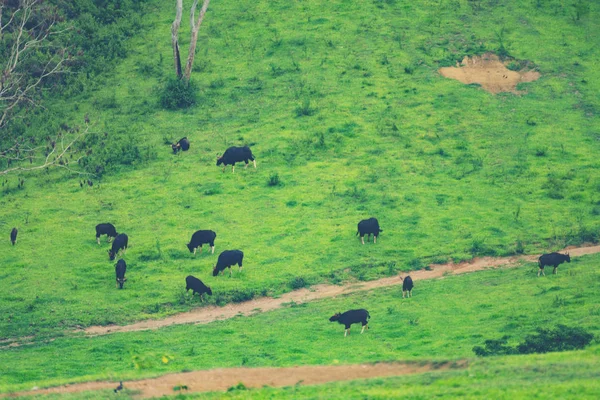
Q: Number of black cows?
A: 13